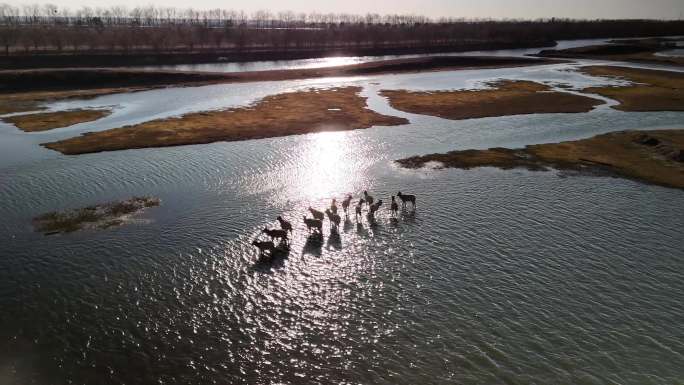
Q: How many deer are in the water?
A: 13